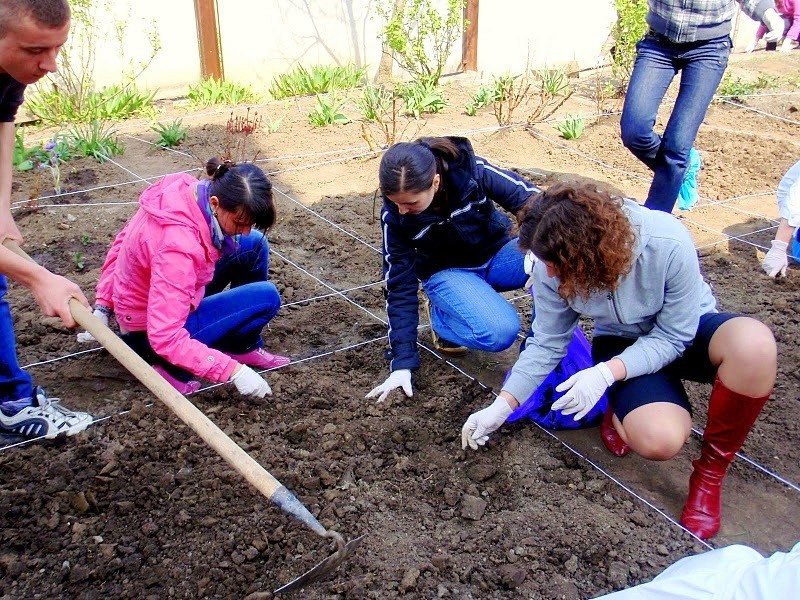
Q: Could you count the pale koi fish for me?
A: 0